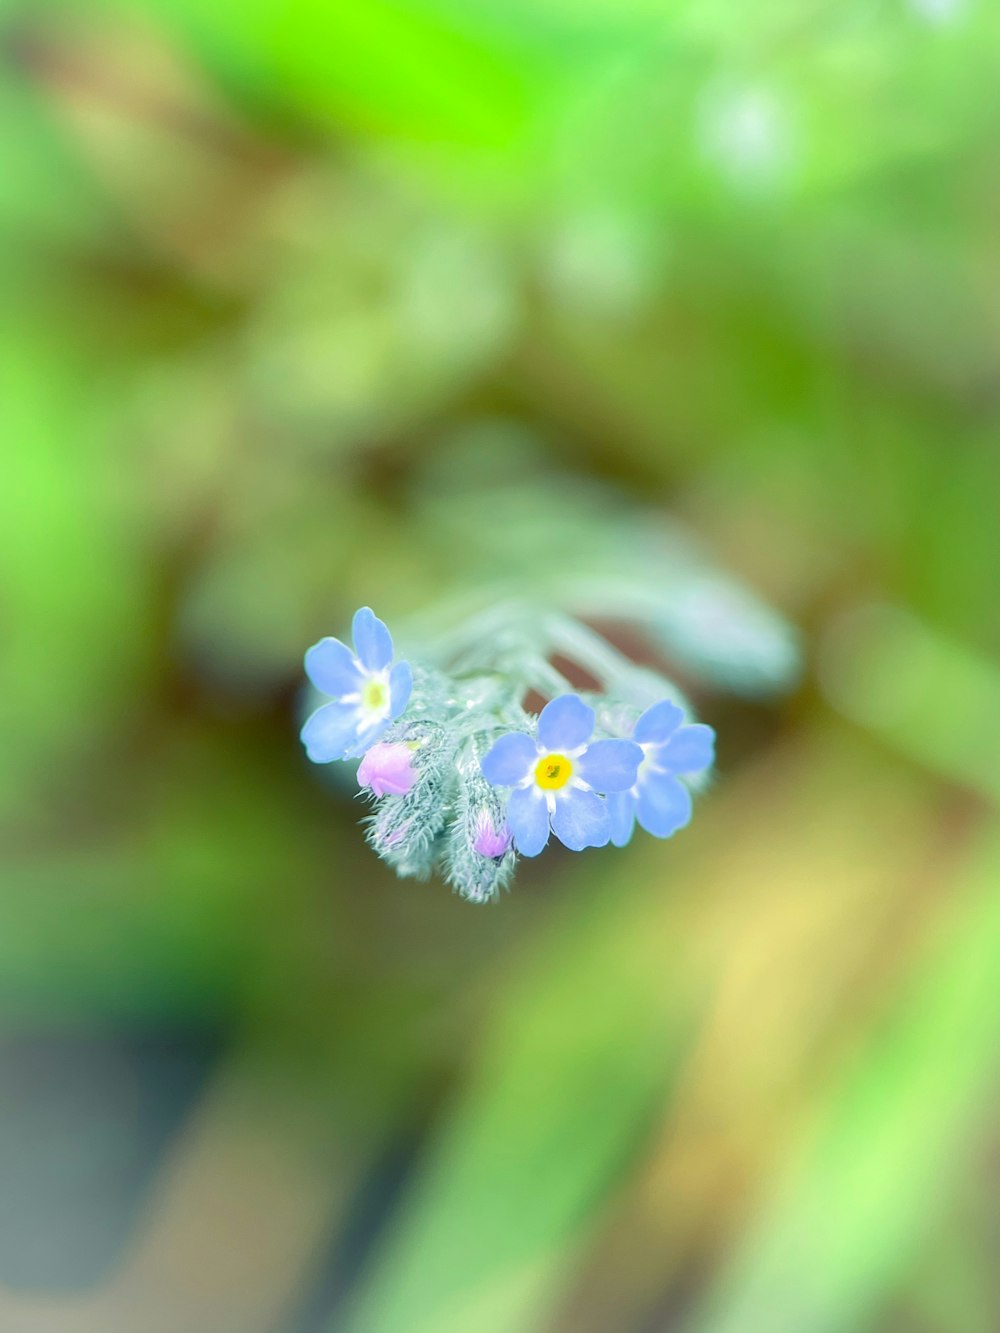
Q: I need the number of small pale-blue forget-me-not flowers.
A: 3